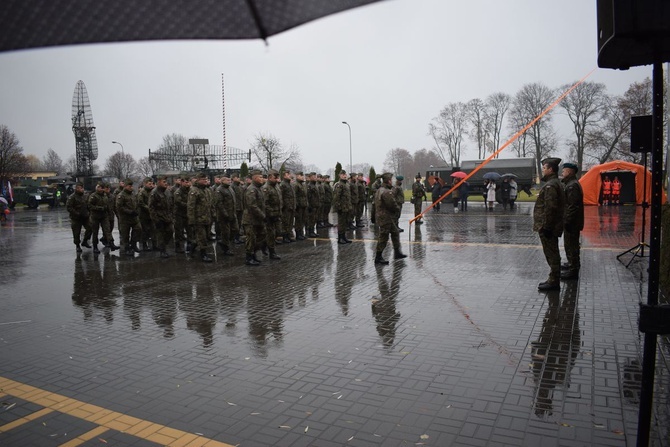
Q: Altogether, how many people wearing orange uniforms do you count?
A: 2